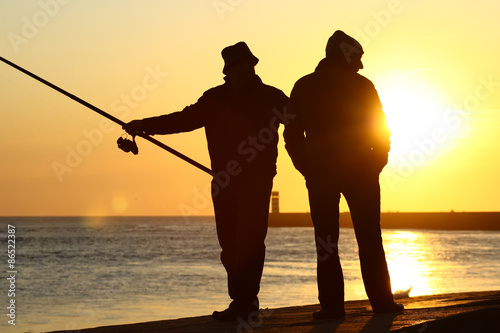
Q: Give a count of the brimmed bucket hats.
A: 1